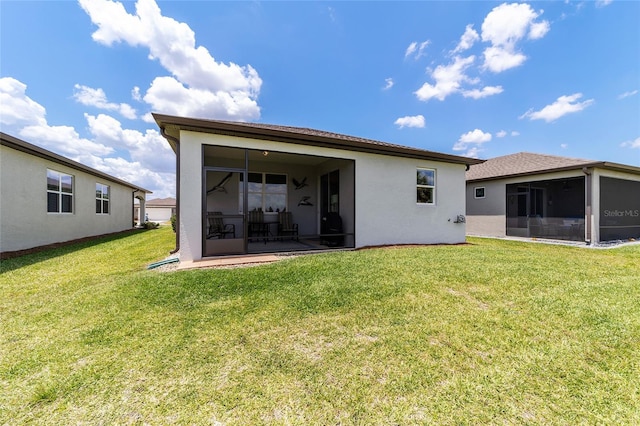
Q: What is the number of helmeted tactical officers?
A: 0